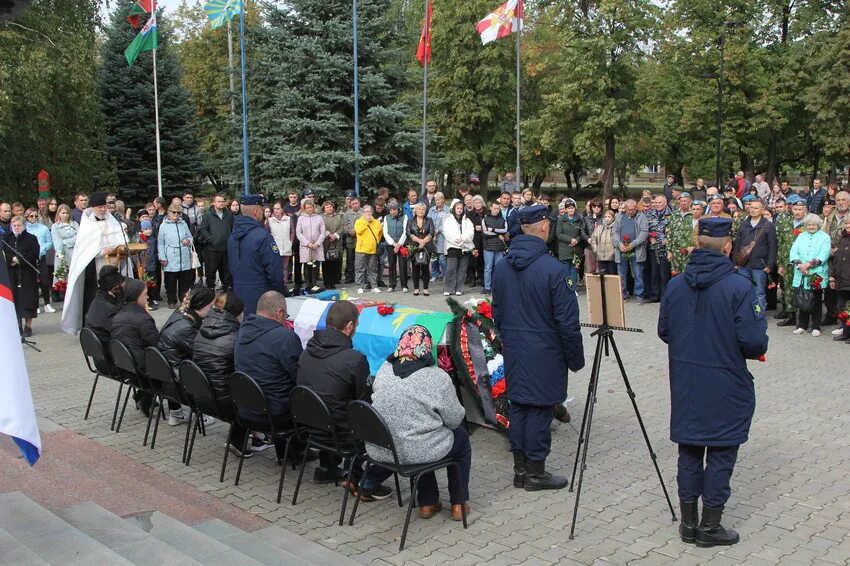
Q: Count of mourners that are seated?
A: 7